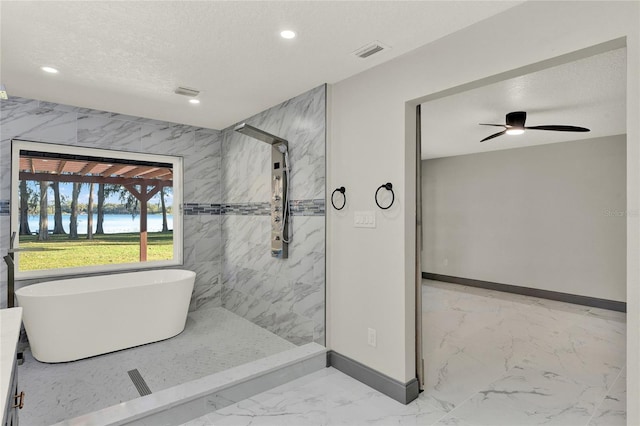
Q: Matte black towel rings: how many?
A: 2